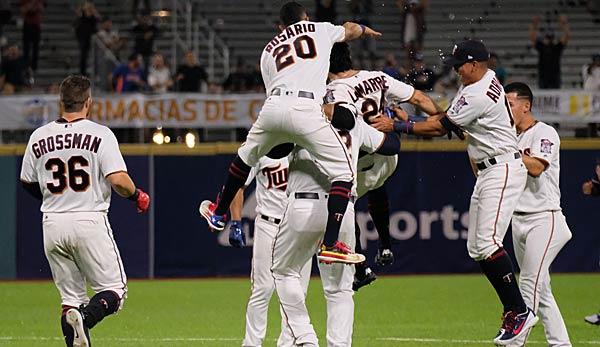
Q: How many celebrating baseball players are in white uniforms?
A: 7